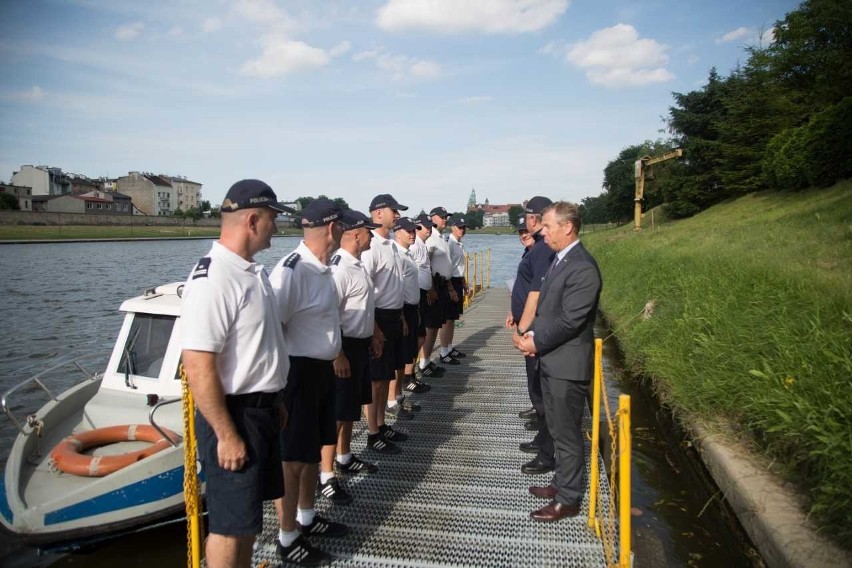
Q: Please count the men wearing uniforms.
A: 10